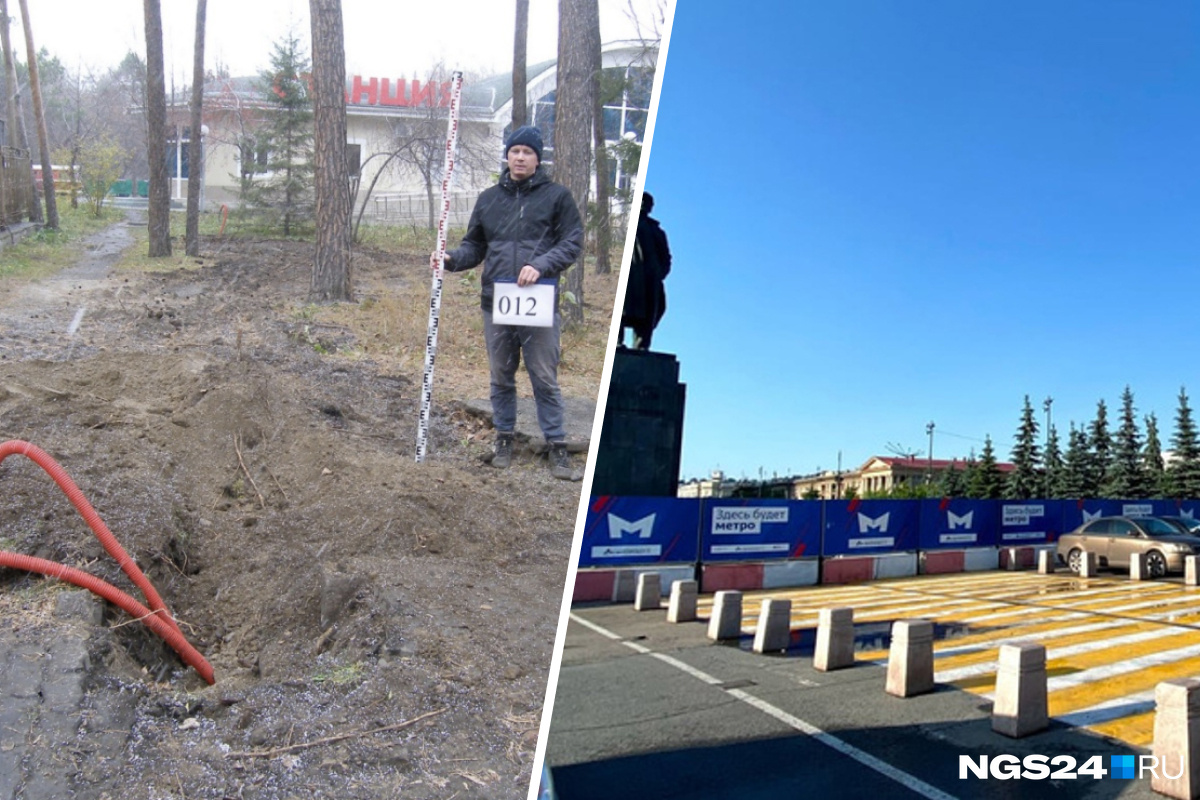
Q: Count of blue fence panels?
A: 8